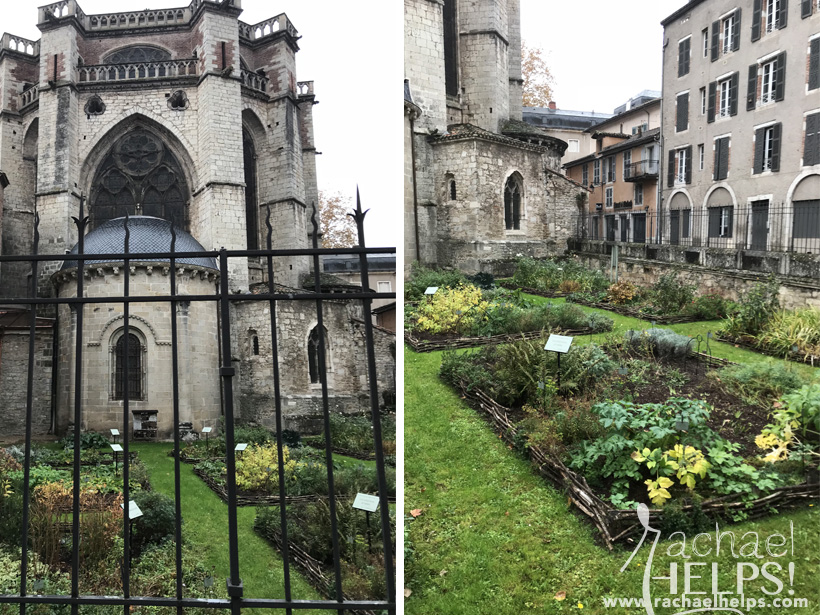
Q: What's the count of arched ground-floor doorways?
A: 3